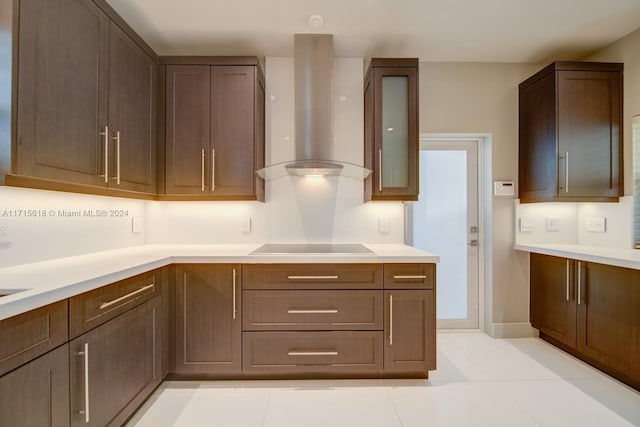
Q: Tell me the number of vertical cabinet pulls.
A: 11